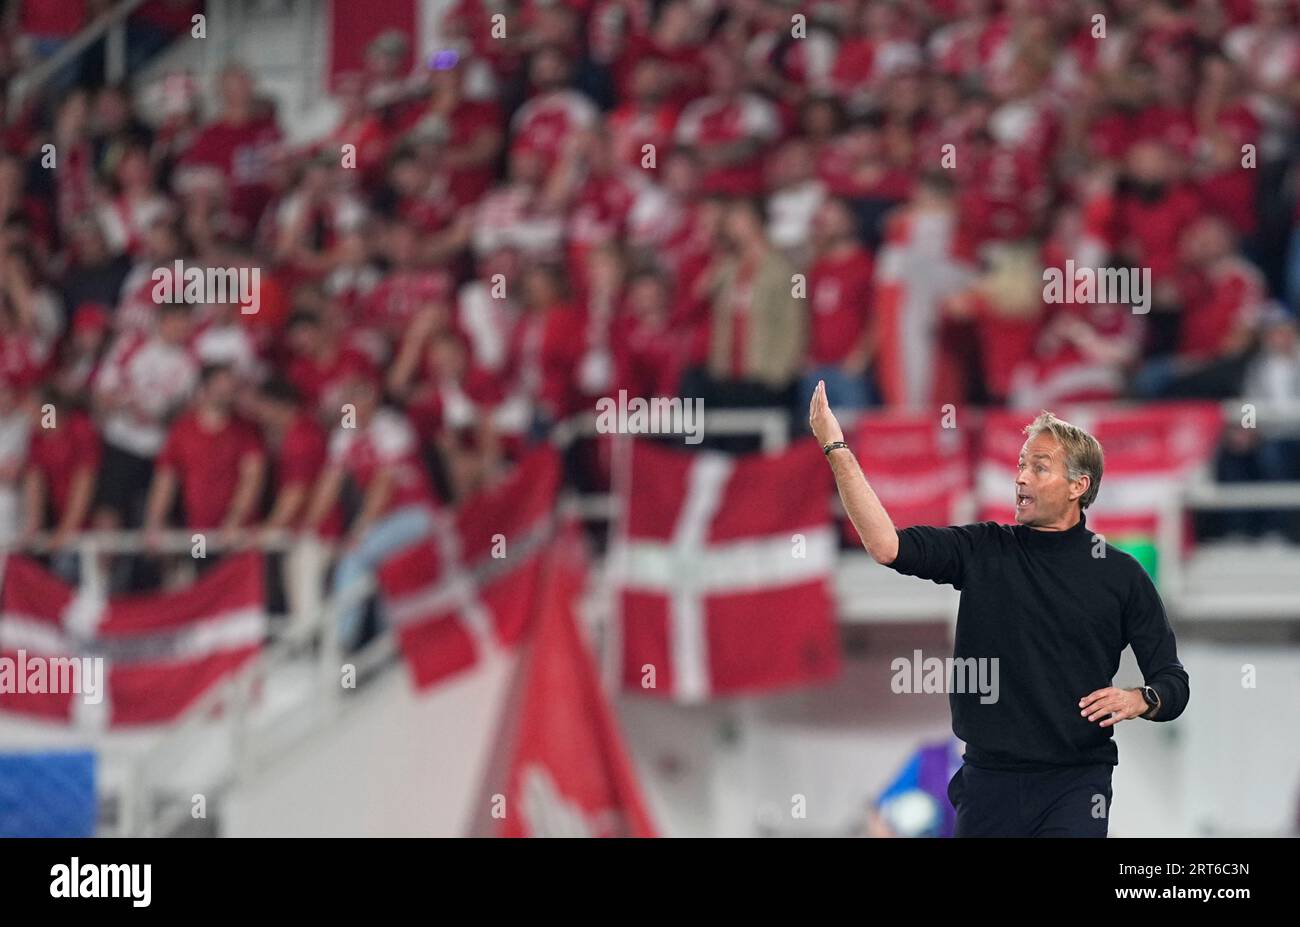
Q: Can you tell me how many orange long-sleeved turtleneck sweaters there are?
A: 0